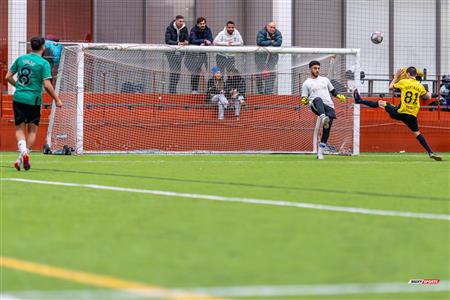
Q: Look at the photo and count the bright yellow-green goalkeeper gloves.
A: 2